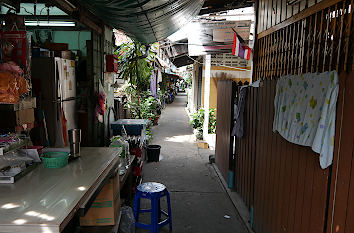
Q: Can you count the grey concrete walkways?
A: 1